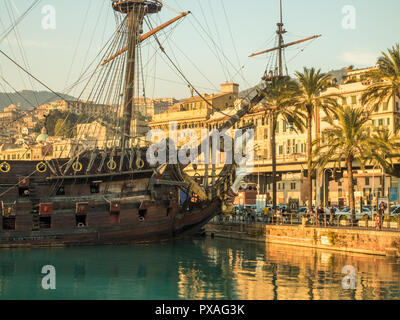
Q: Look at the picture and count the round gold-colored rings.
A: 5